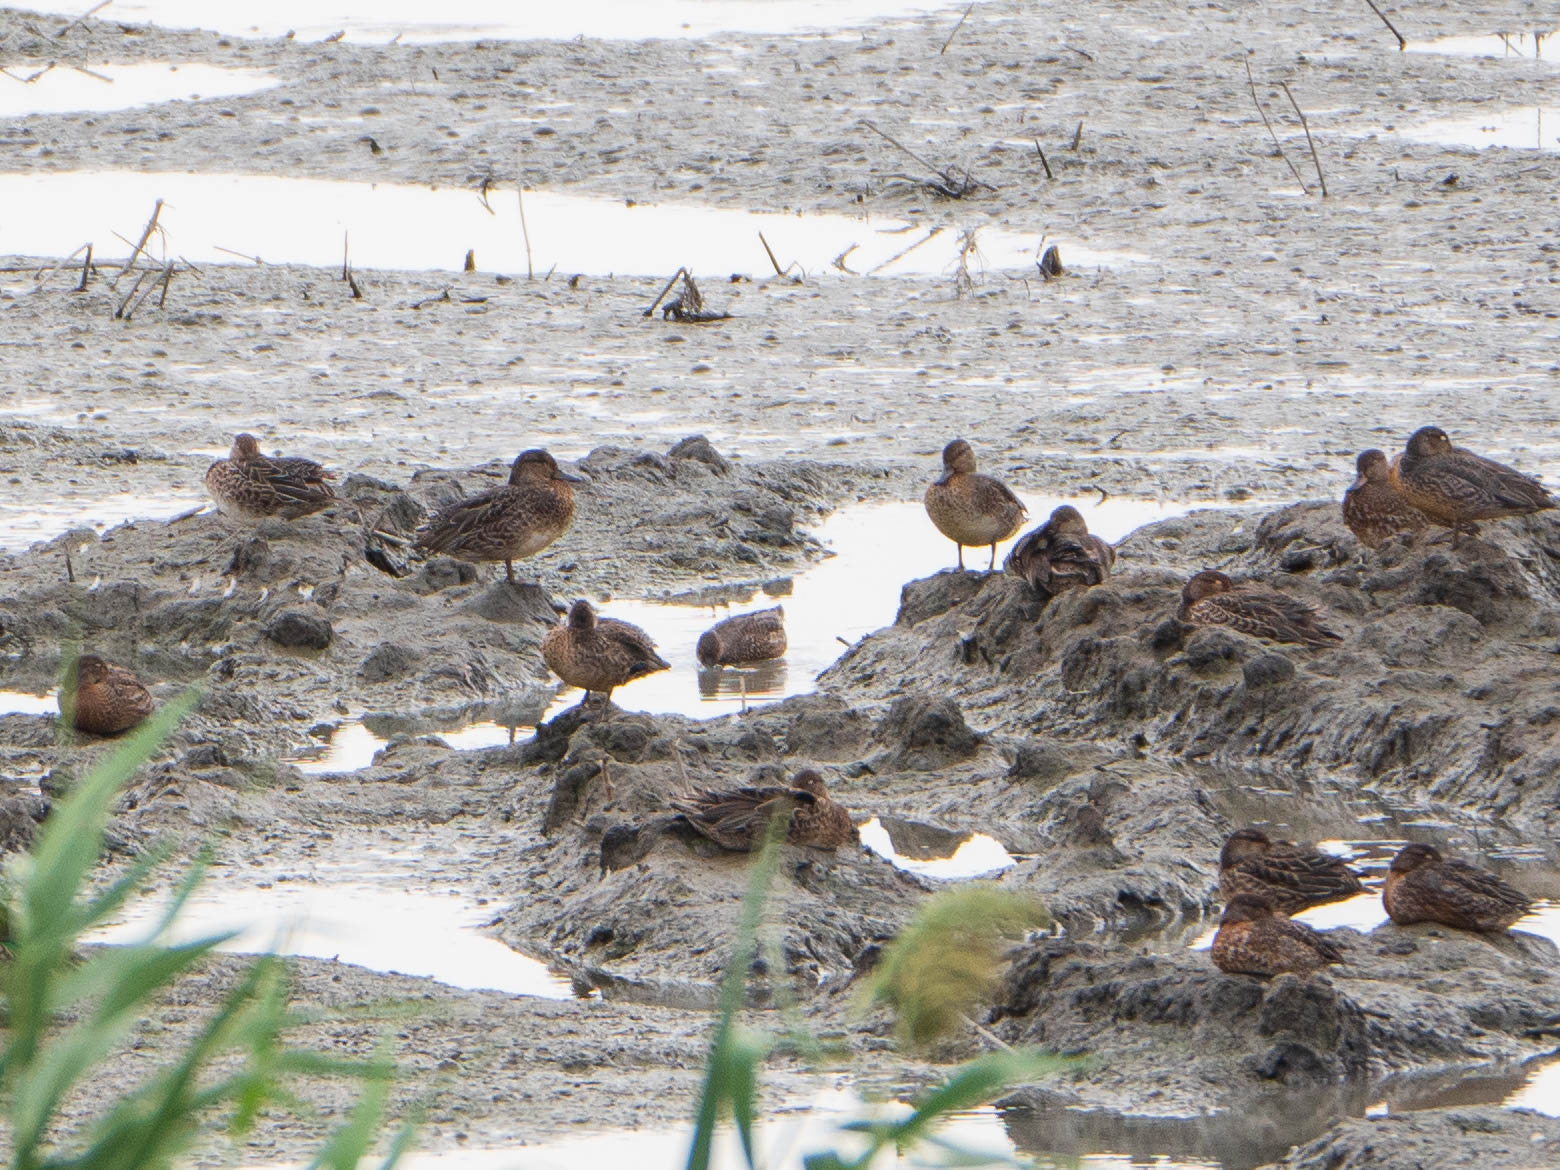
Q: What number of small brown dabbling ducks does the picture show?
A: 14